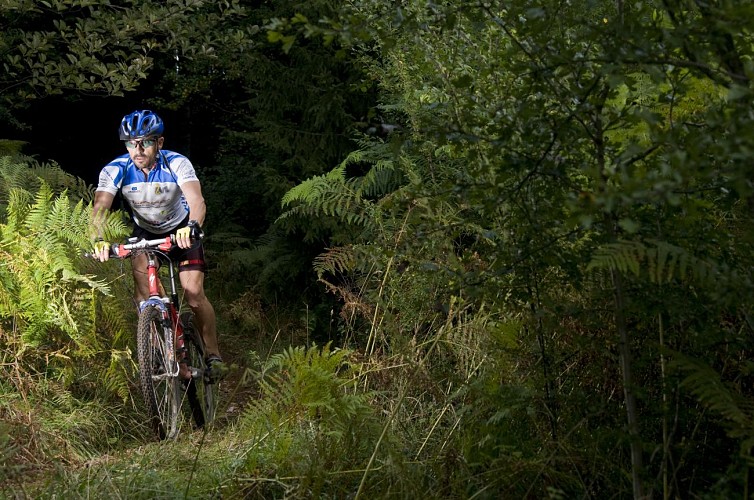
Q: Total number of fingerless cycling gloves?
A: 2